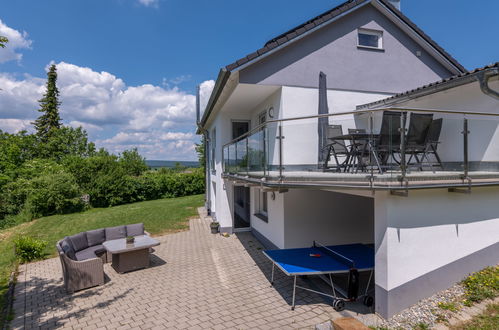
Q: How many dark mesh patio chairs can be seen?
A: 5